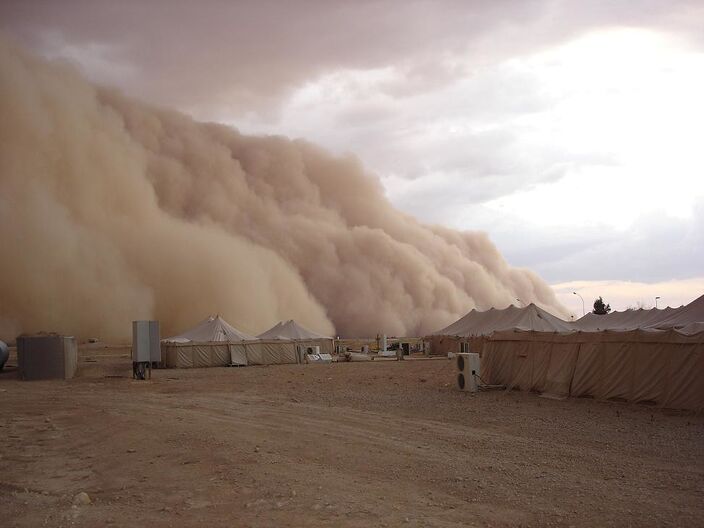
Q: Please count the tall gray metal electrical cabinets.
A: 1